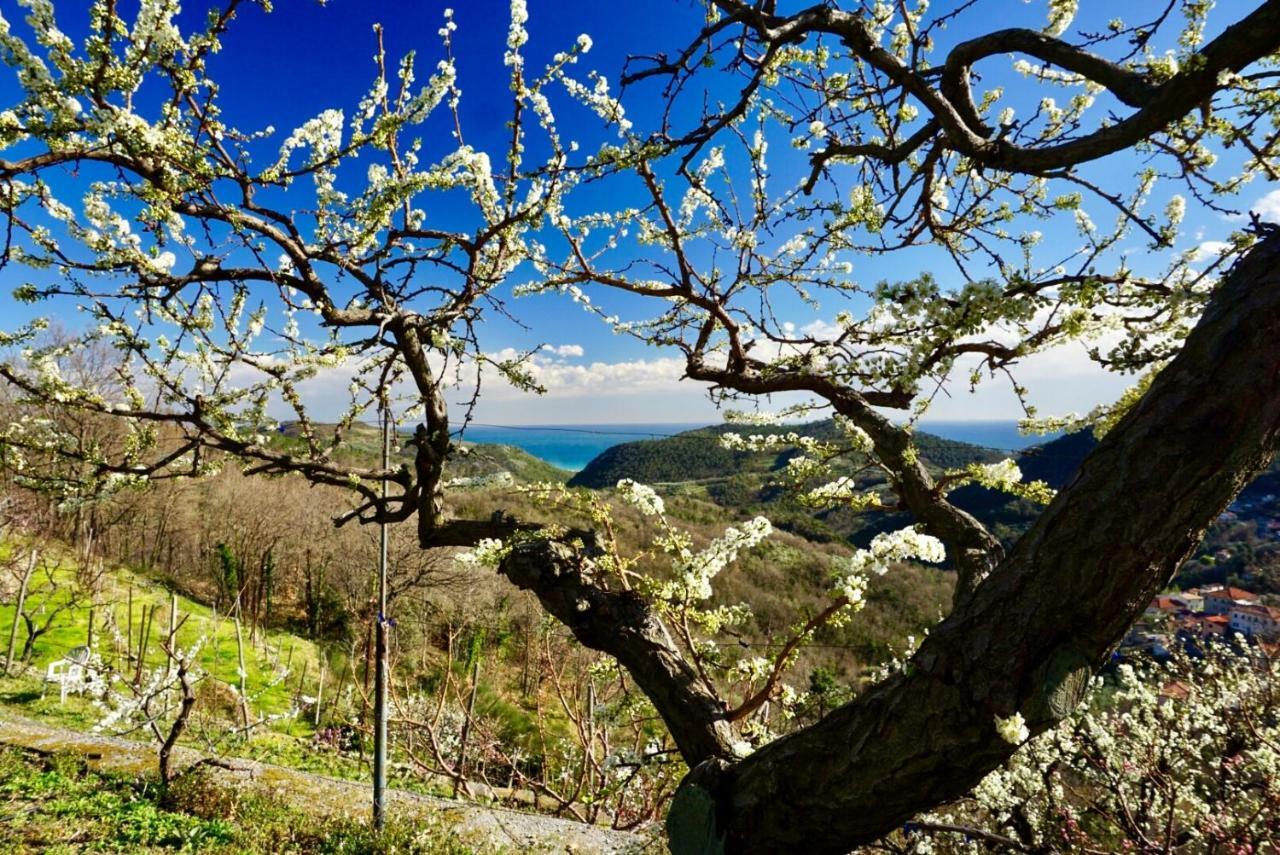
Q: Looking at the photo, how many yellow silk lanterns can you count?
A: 0